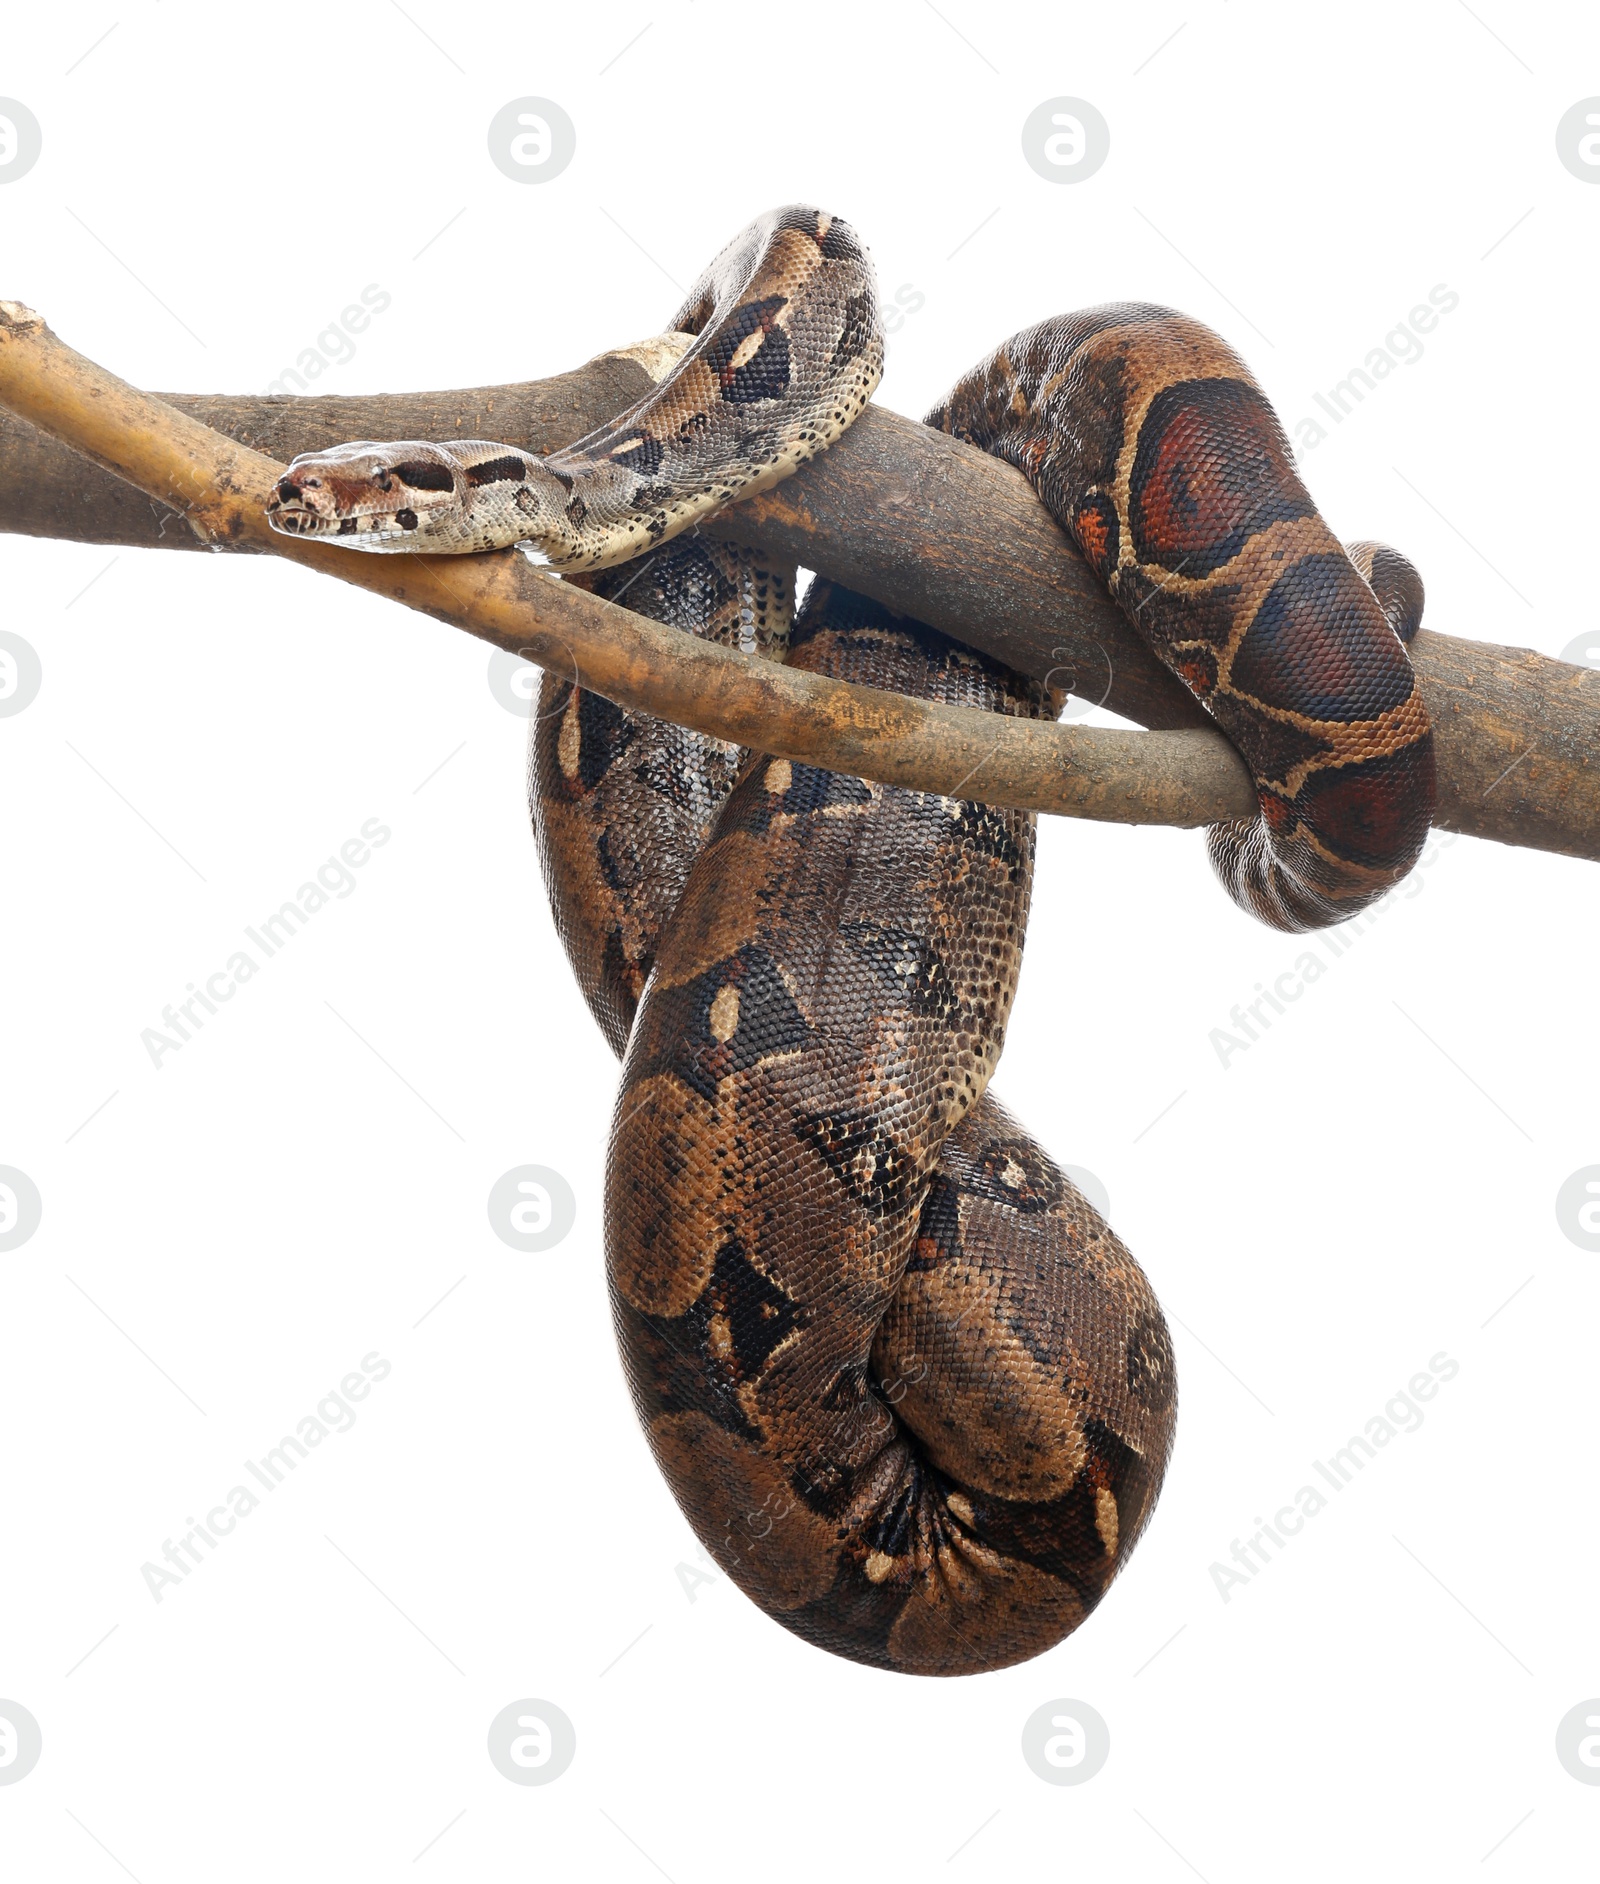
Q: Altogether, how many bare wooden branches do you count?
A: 2